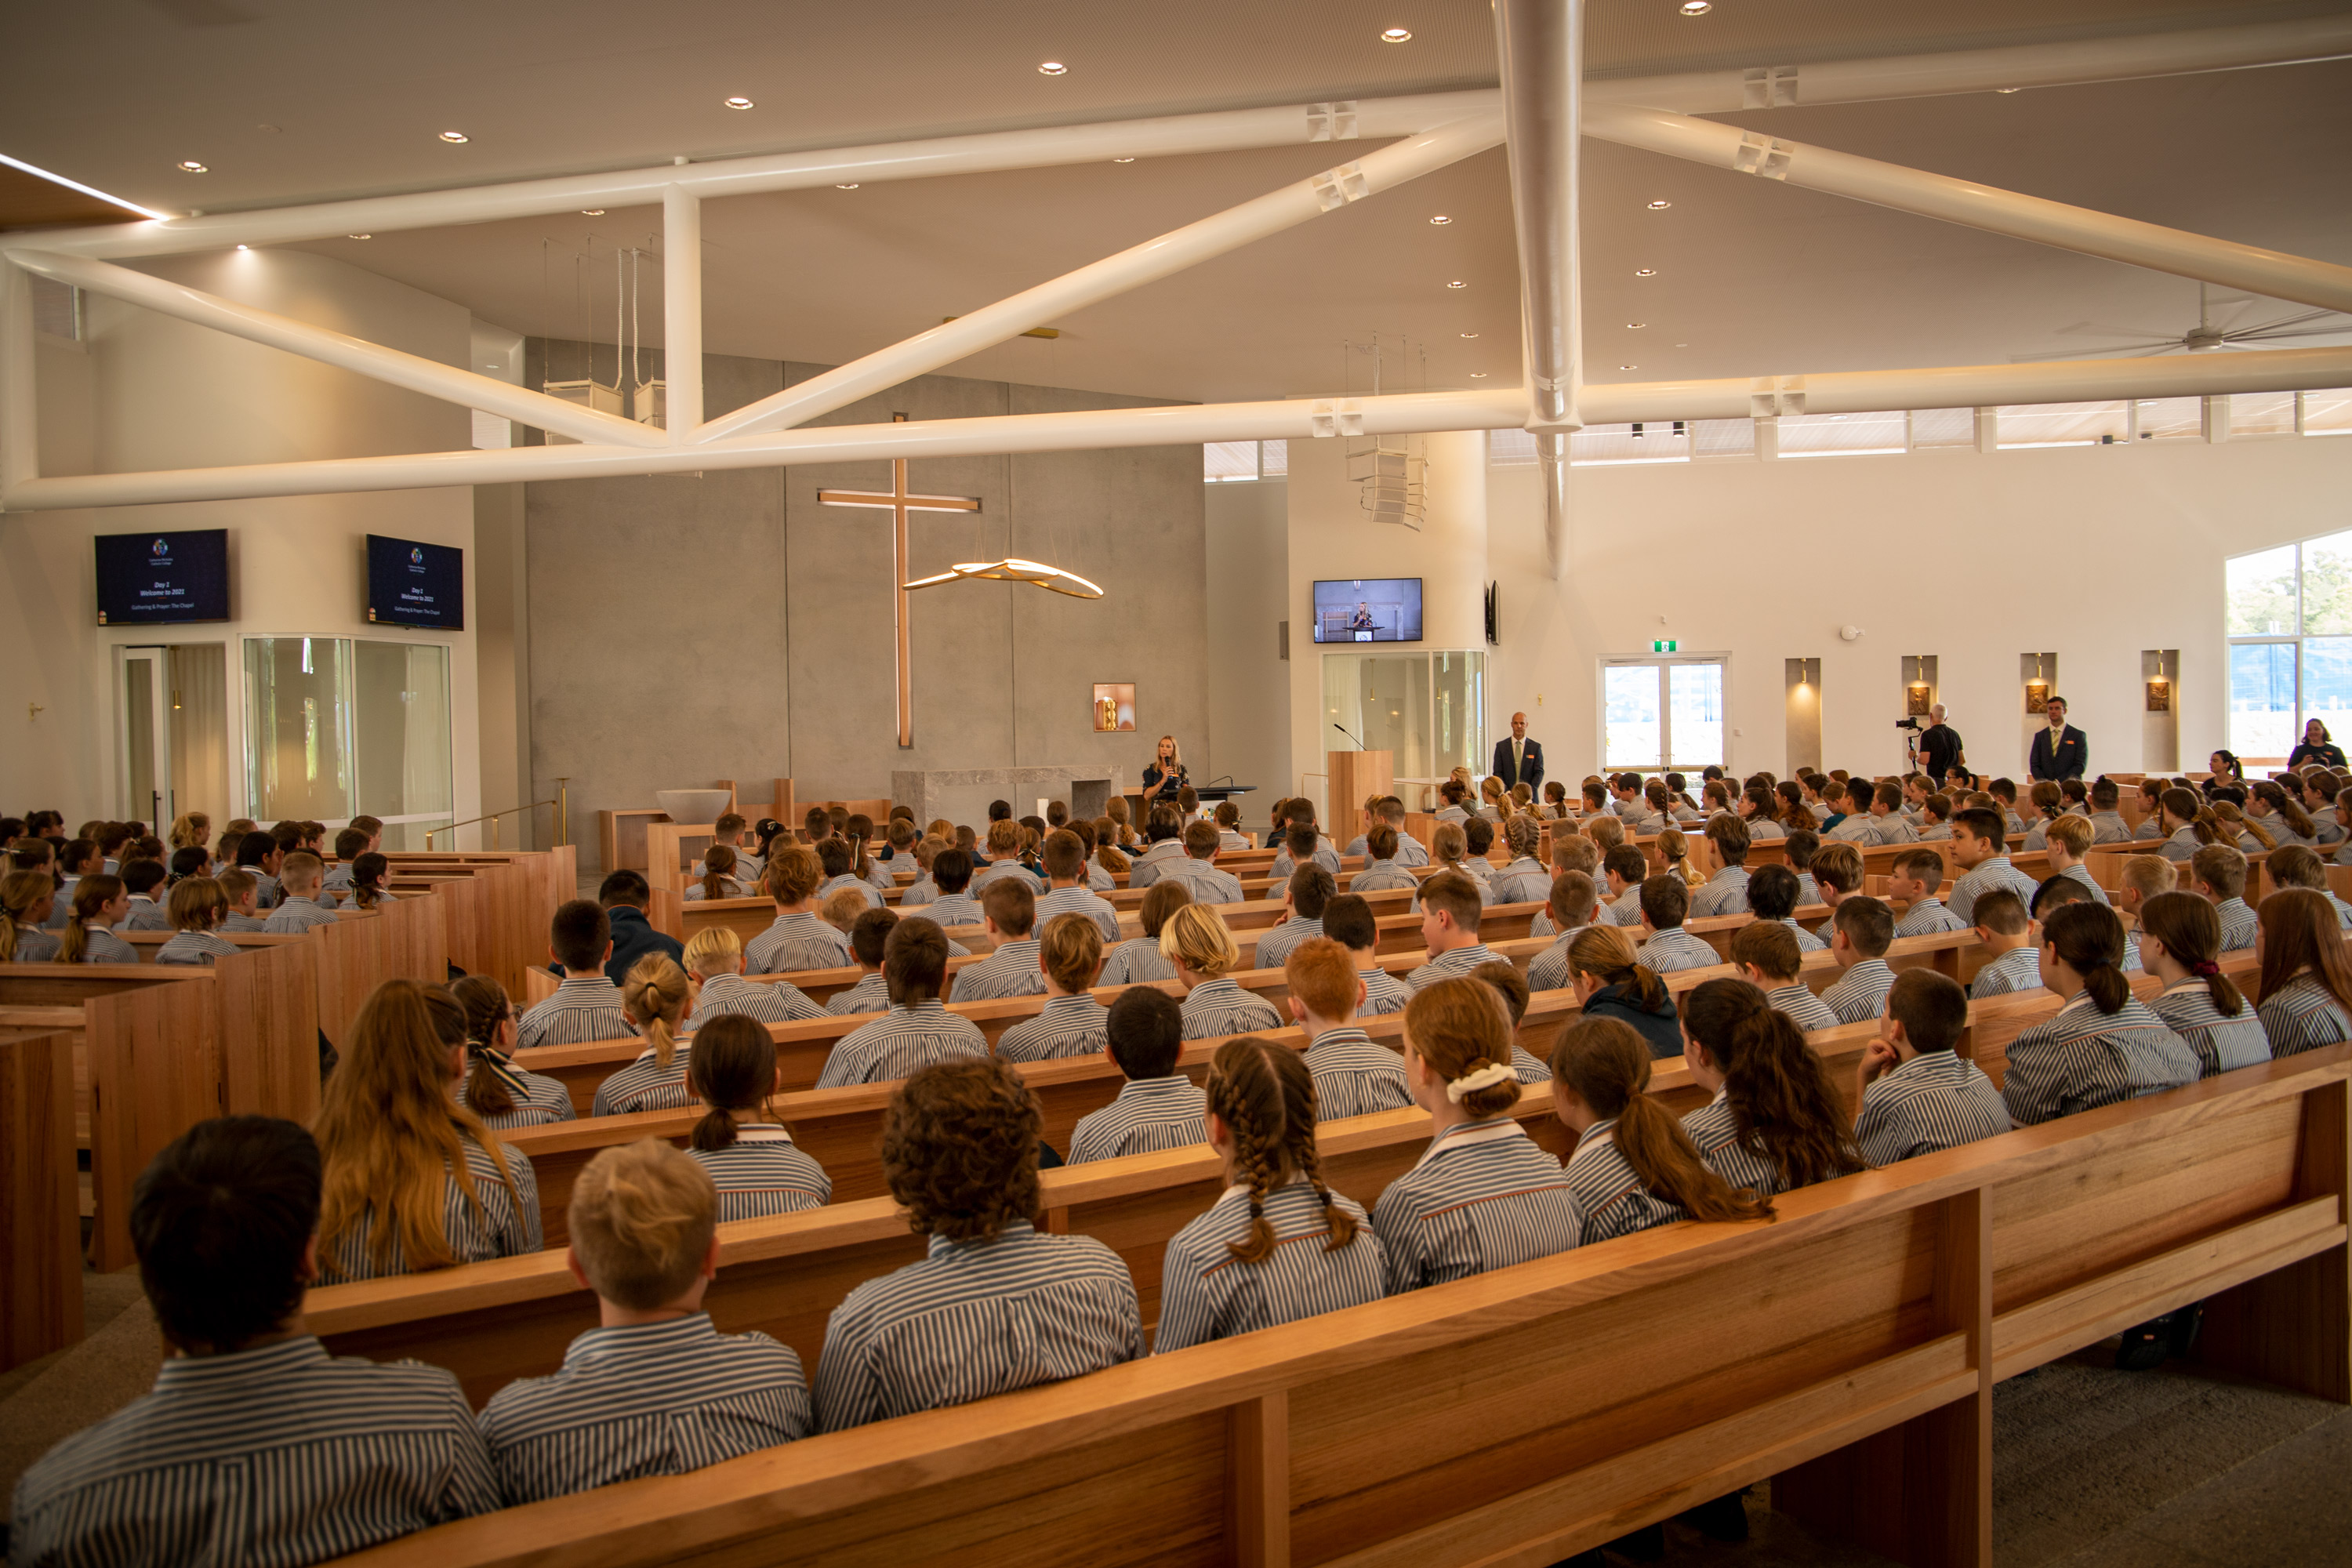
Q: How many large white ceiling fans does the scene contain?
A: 1